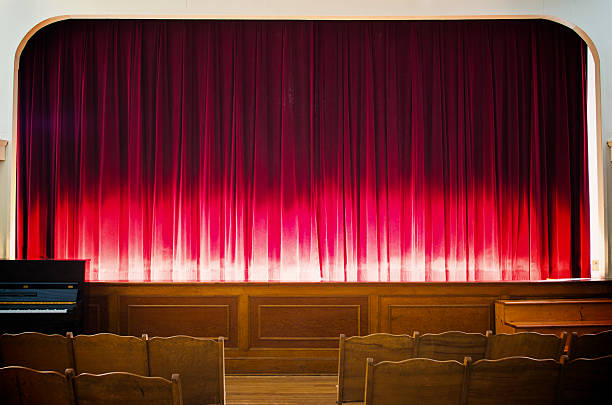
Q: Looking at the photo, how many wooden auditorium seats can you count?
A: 12